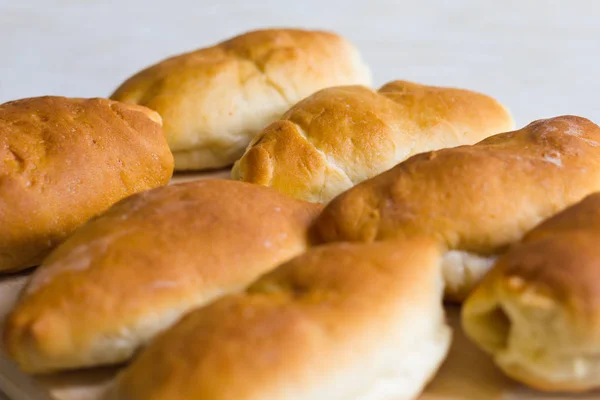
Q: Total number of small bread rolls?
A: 7